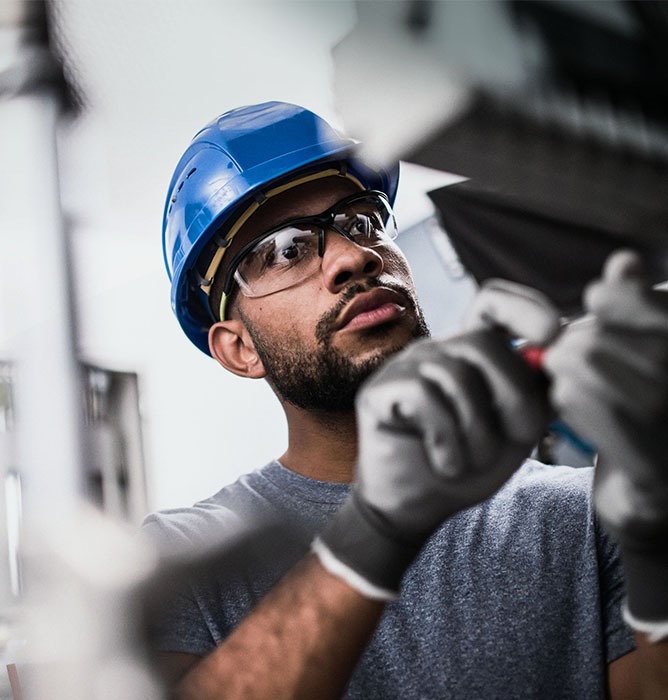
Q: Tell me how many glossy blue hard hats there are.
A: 1